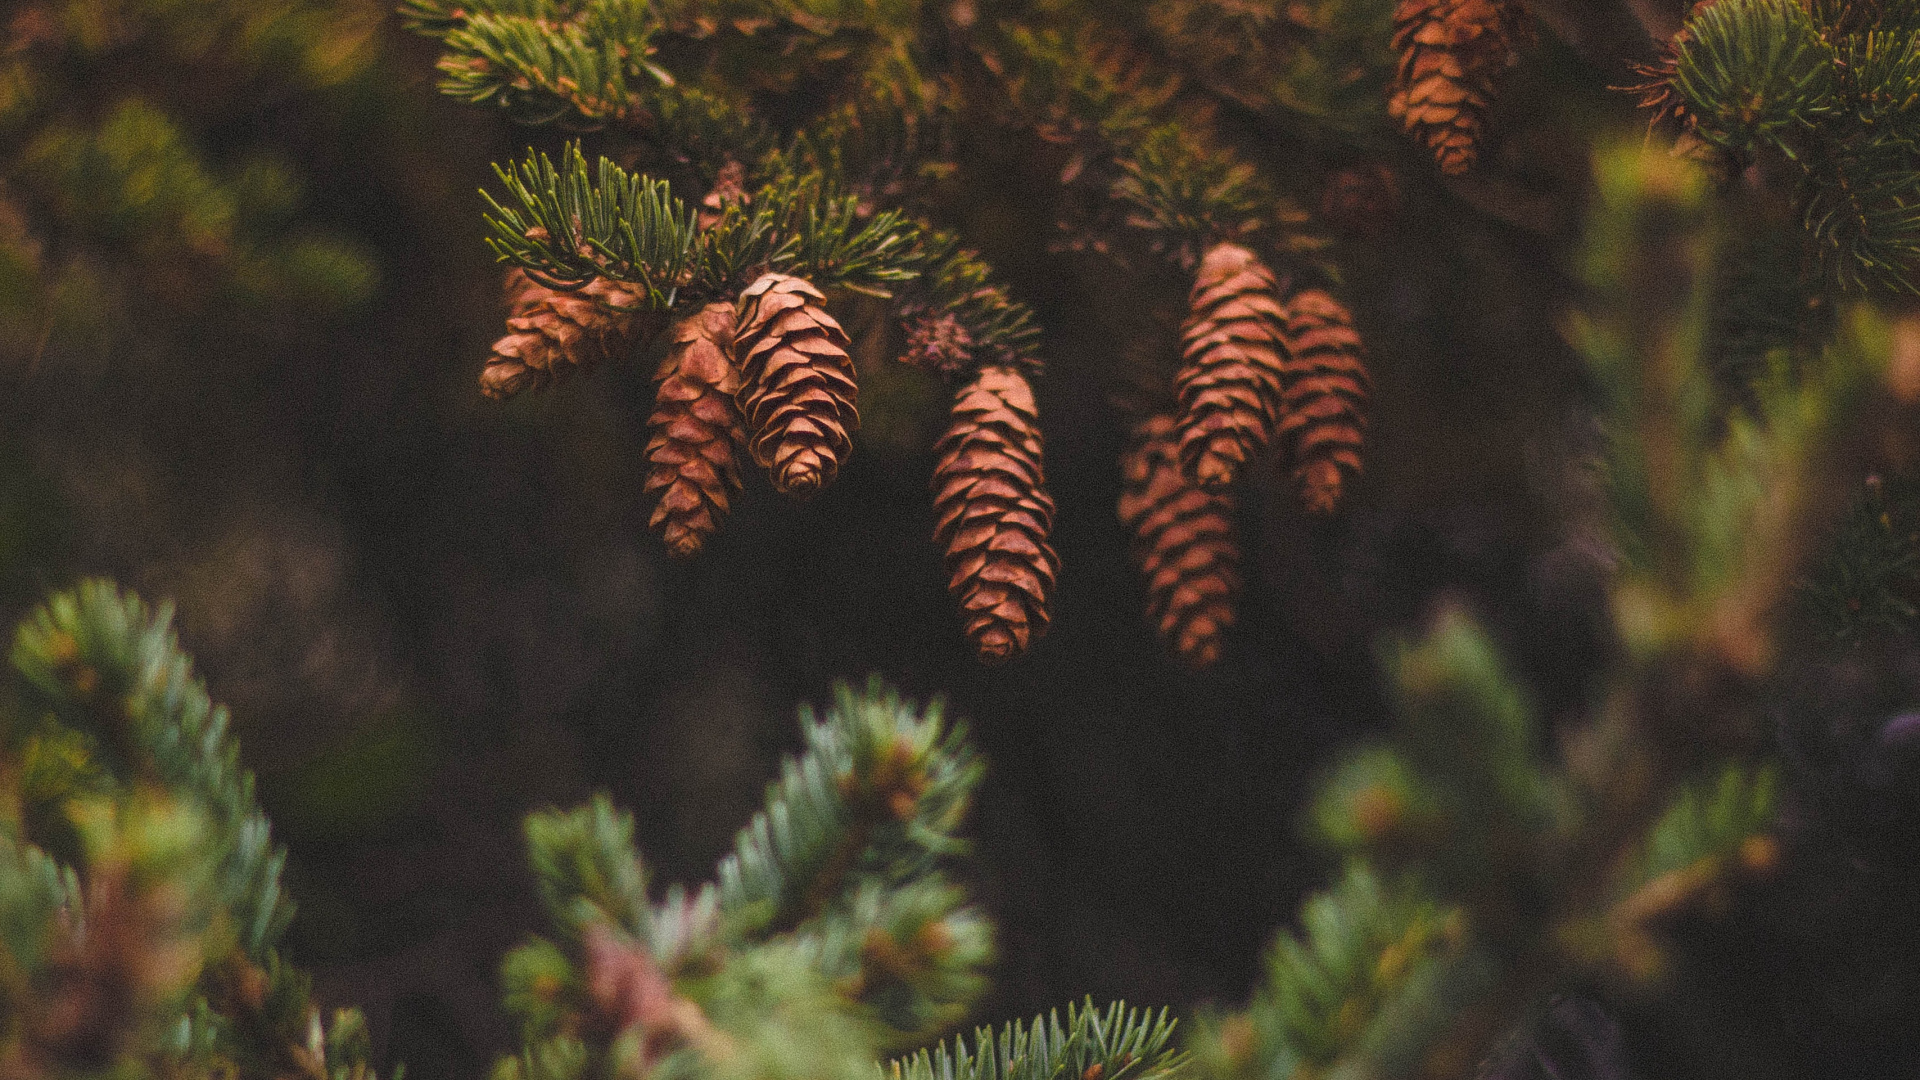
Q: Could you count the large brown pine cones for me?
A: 8